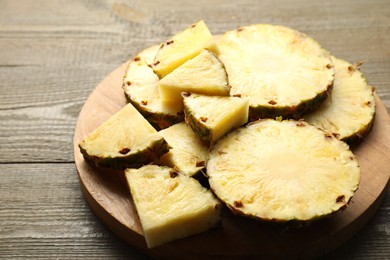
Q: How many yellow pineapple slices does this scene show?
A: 10